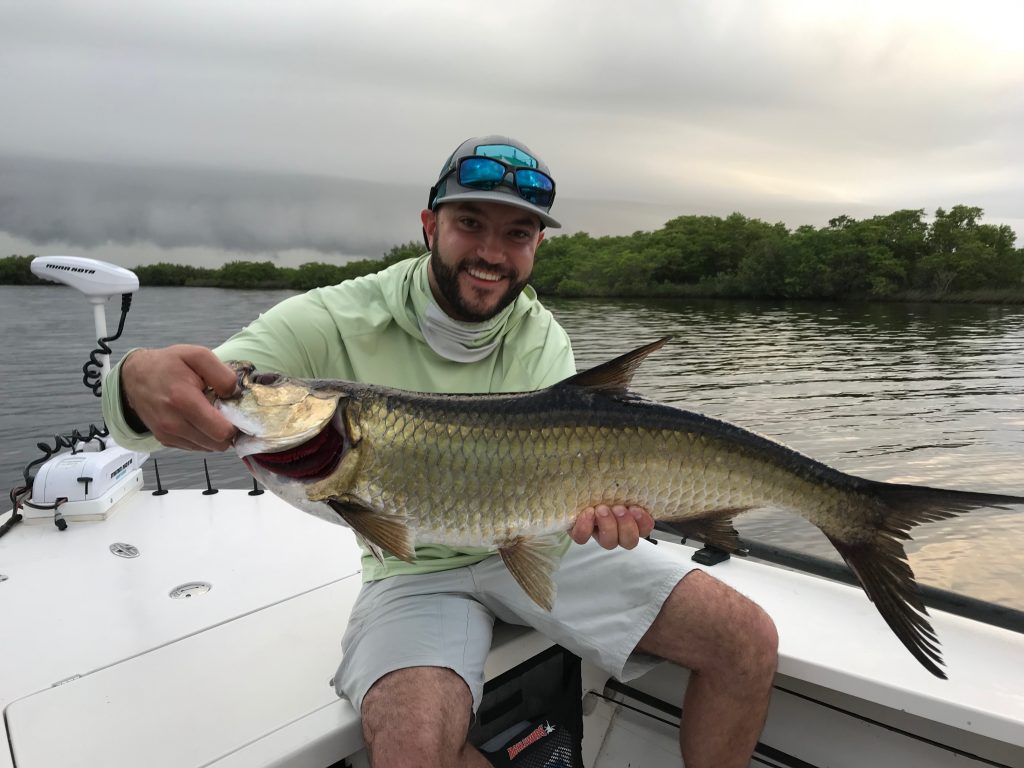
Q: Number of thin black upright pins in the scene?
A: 3